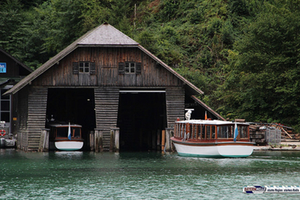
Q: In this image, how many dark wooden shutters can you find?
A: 4